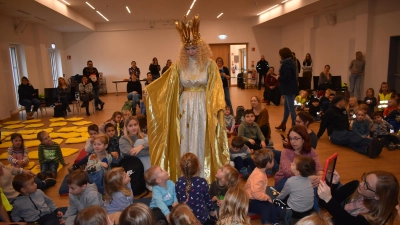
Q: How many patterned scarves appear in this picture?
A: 1